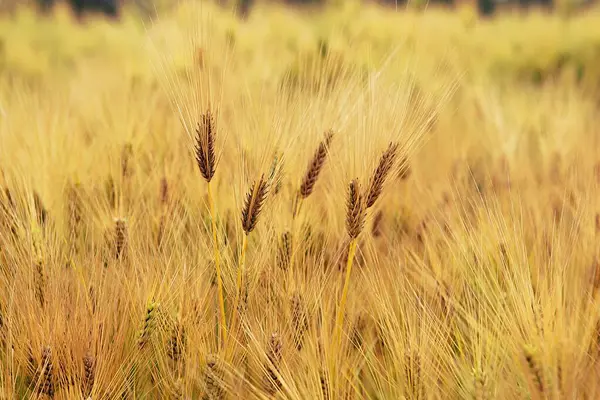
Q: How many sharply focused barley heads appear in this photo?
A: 5